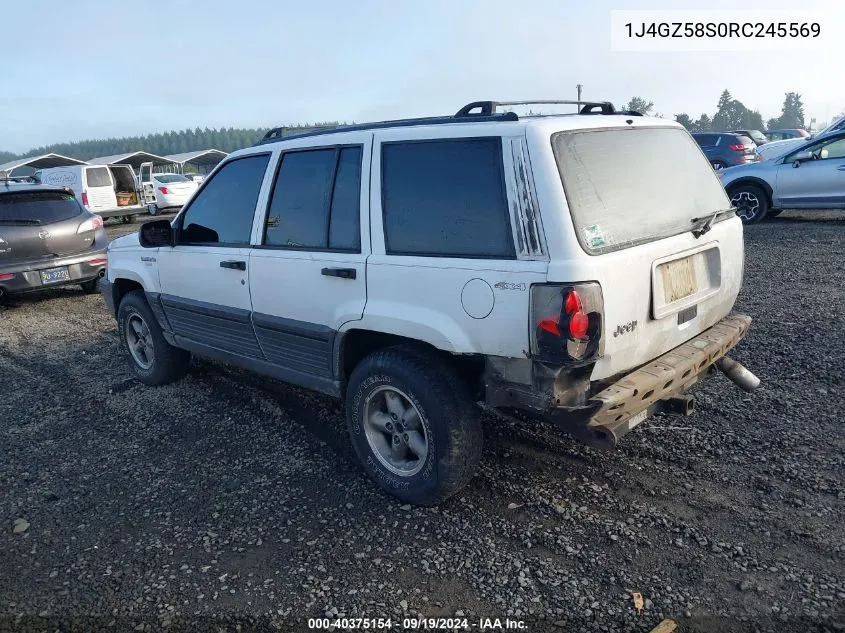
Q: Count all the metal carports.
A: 3